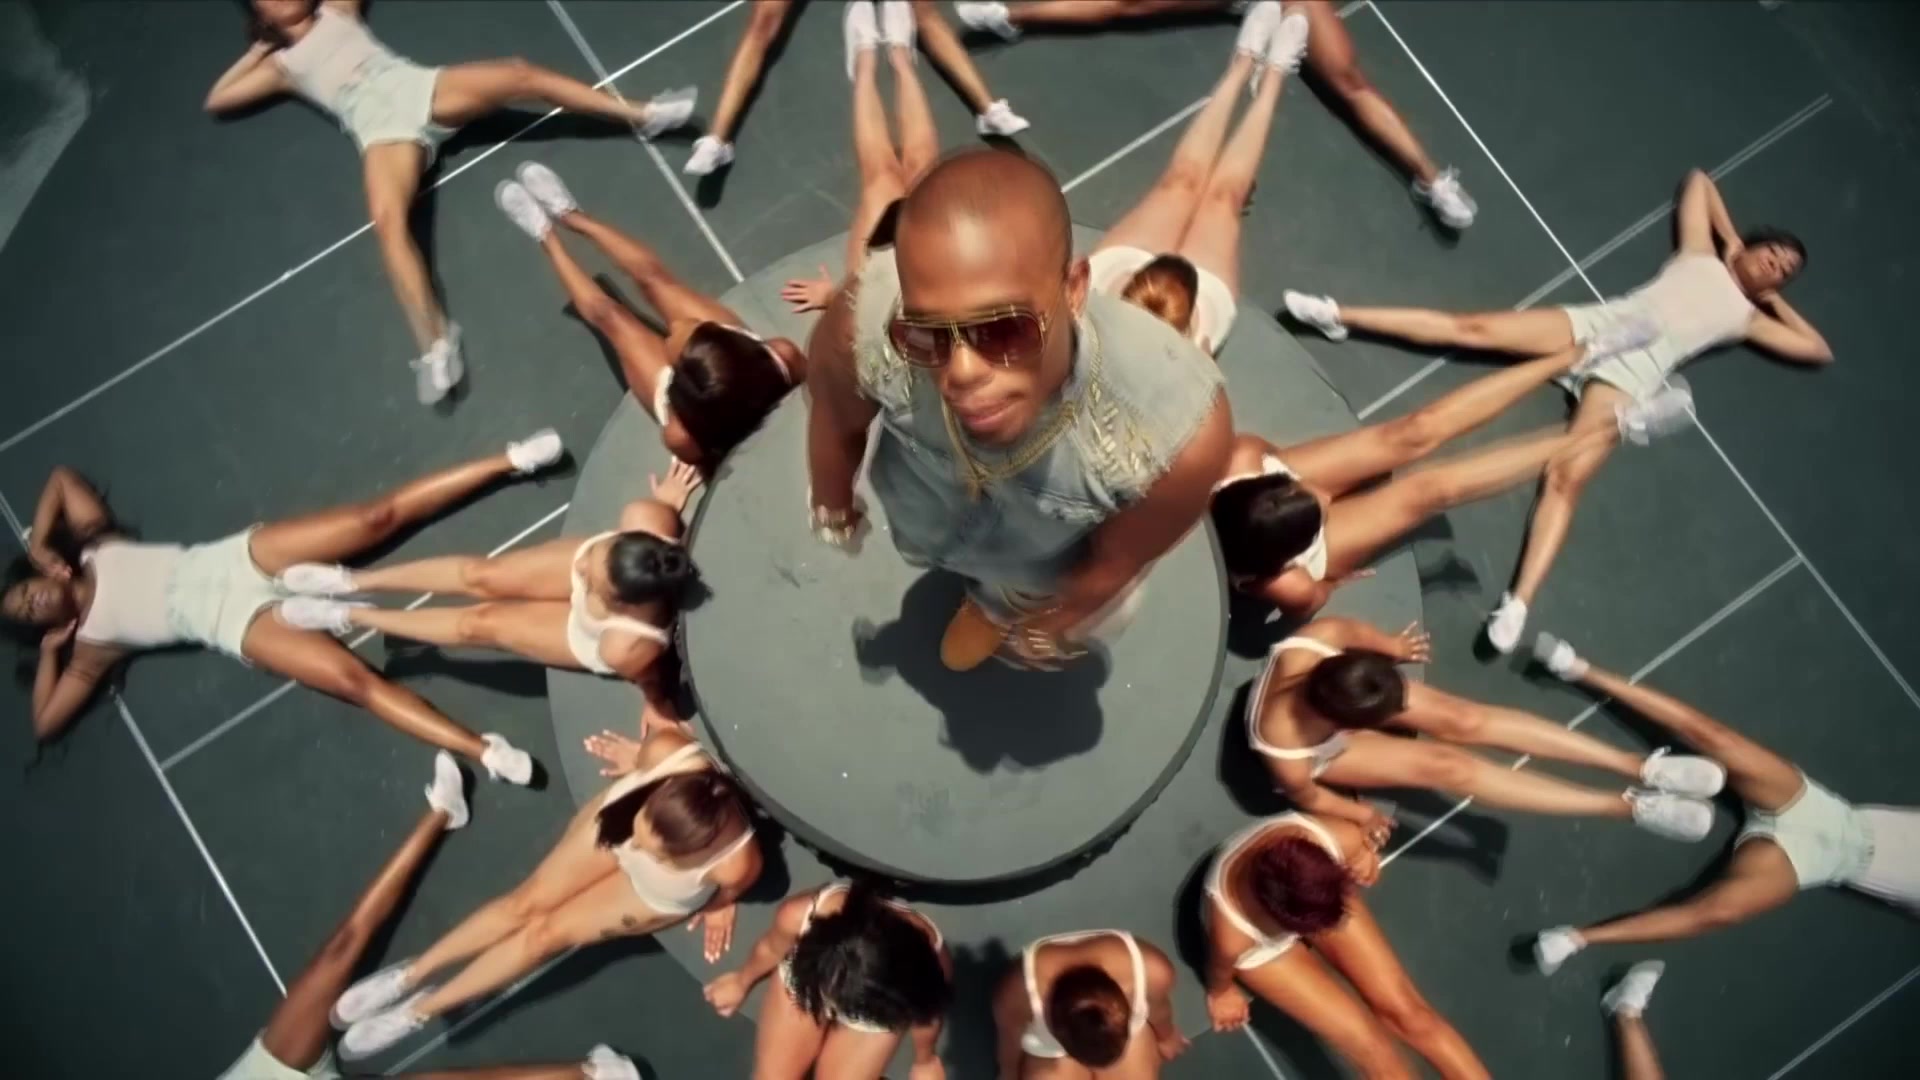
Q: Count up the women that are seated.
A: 10